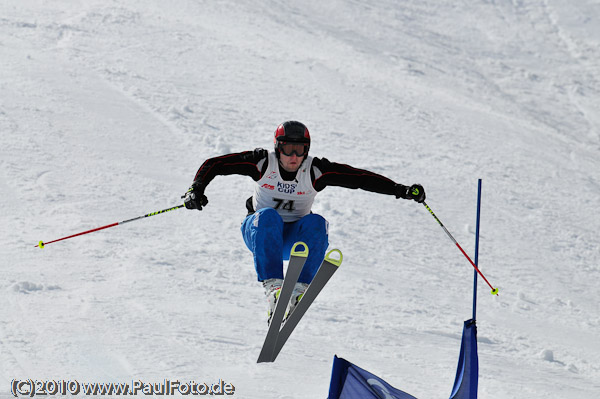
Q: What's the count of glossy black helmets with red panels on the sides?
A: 1